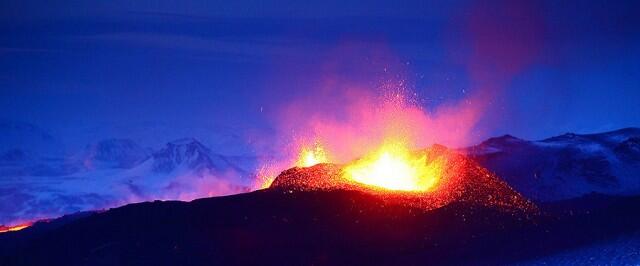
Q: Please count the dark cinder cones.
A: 1